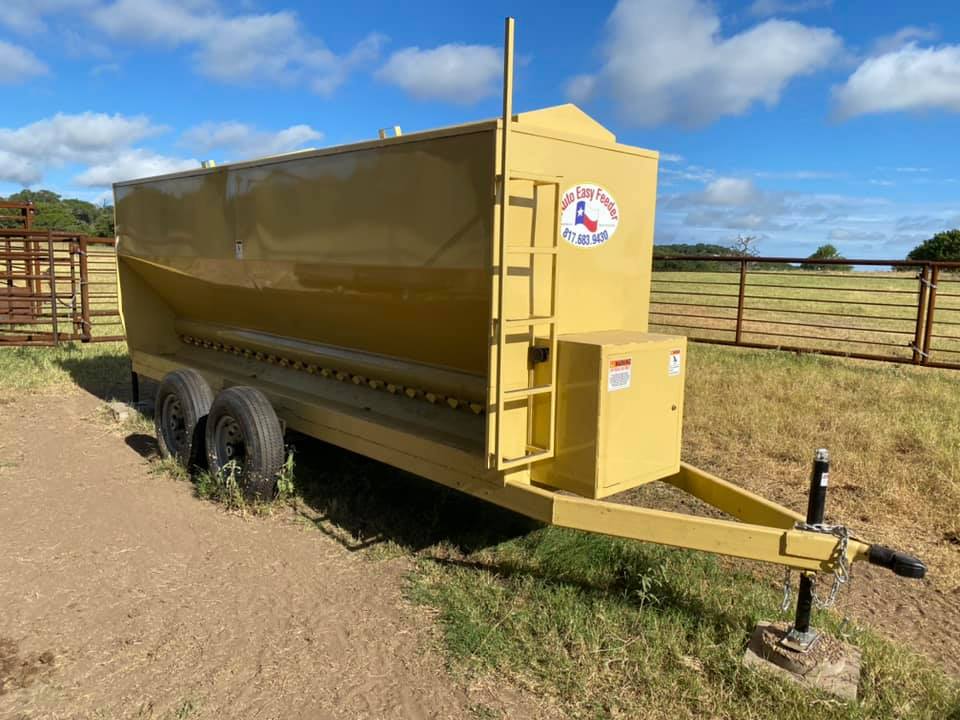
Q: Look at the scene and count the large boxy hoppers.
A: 1